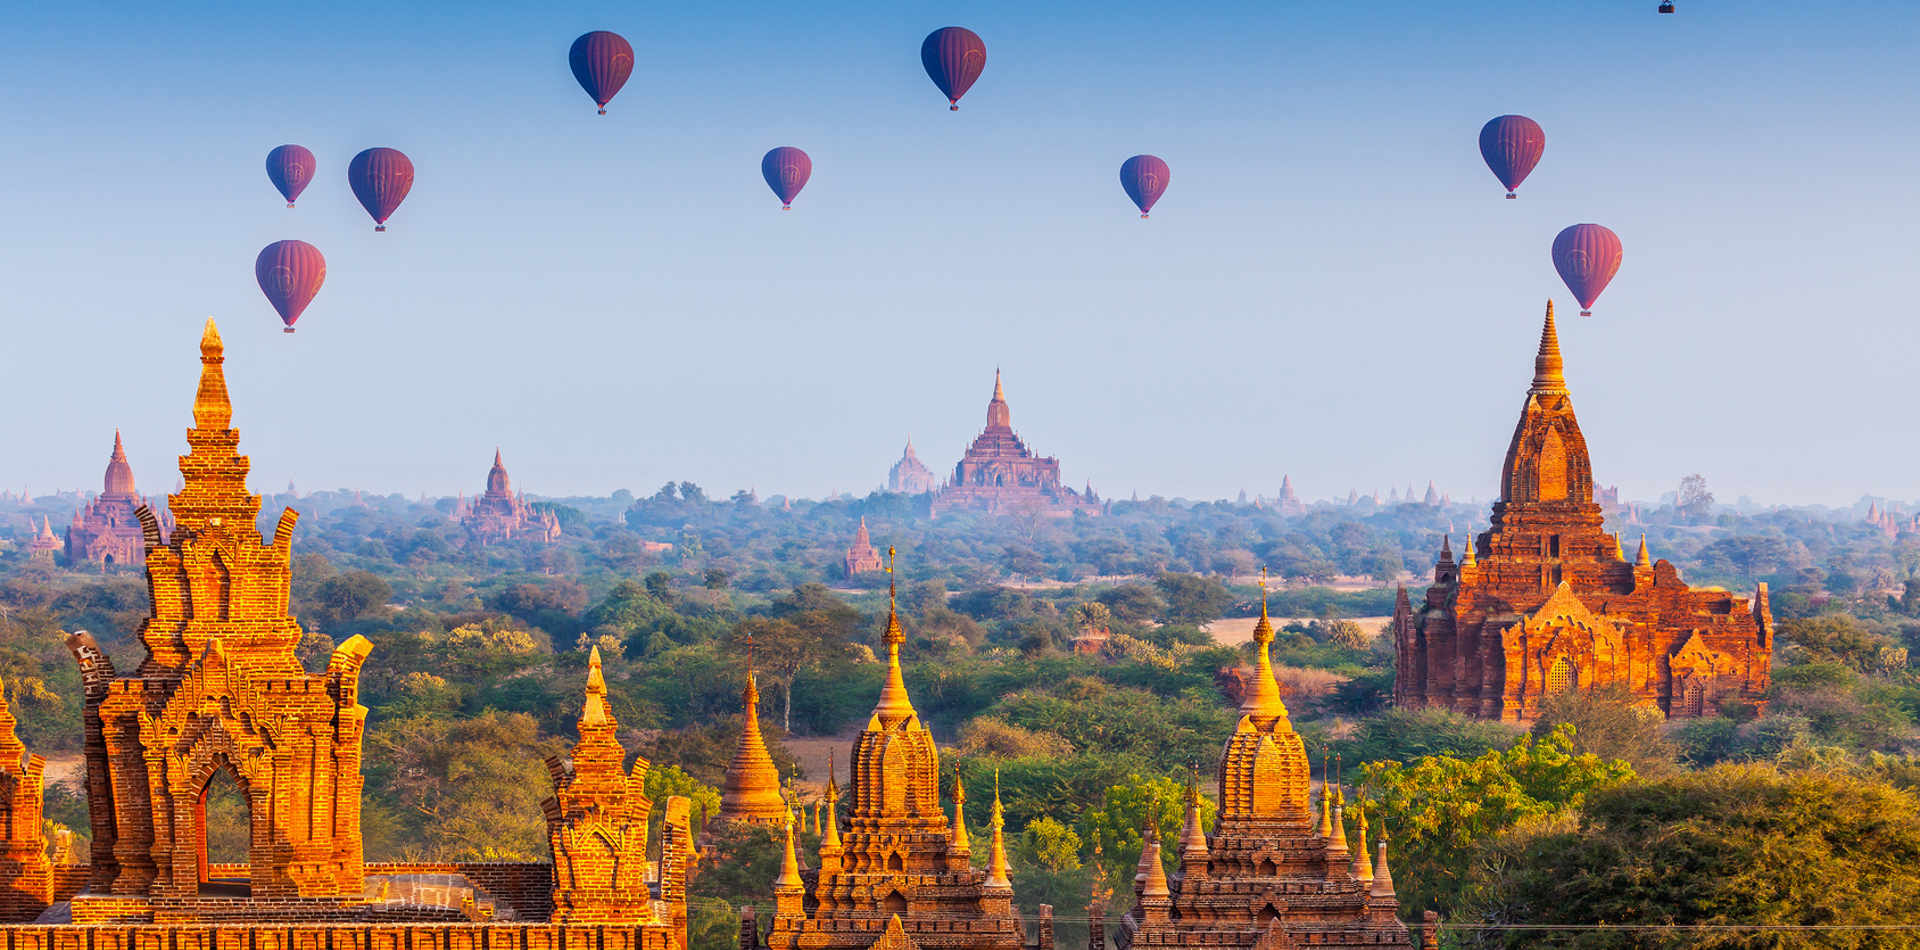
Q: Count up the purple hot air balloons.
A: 9